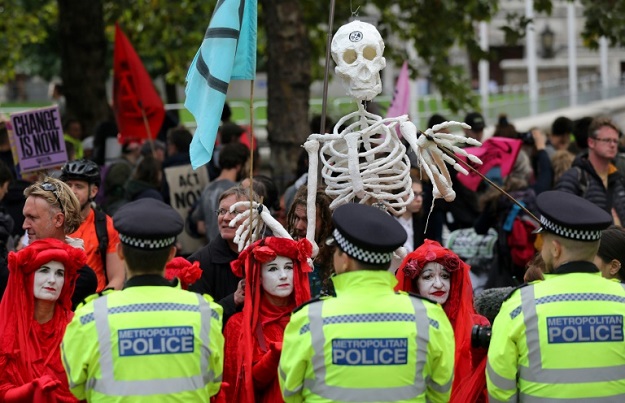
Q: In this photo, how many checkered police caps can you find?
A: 3